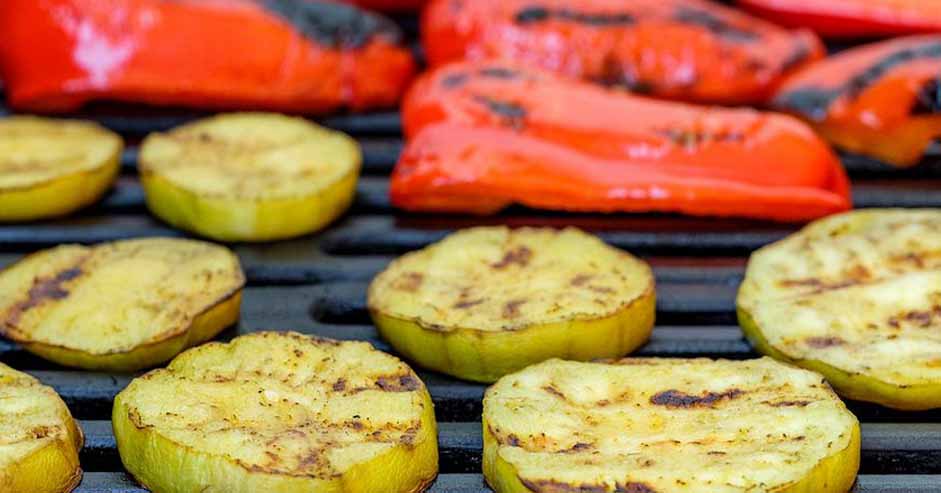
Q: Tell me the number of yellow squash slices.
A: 8